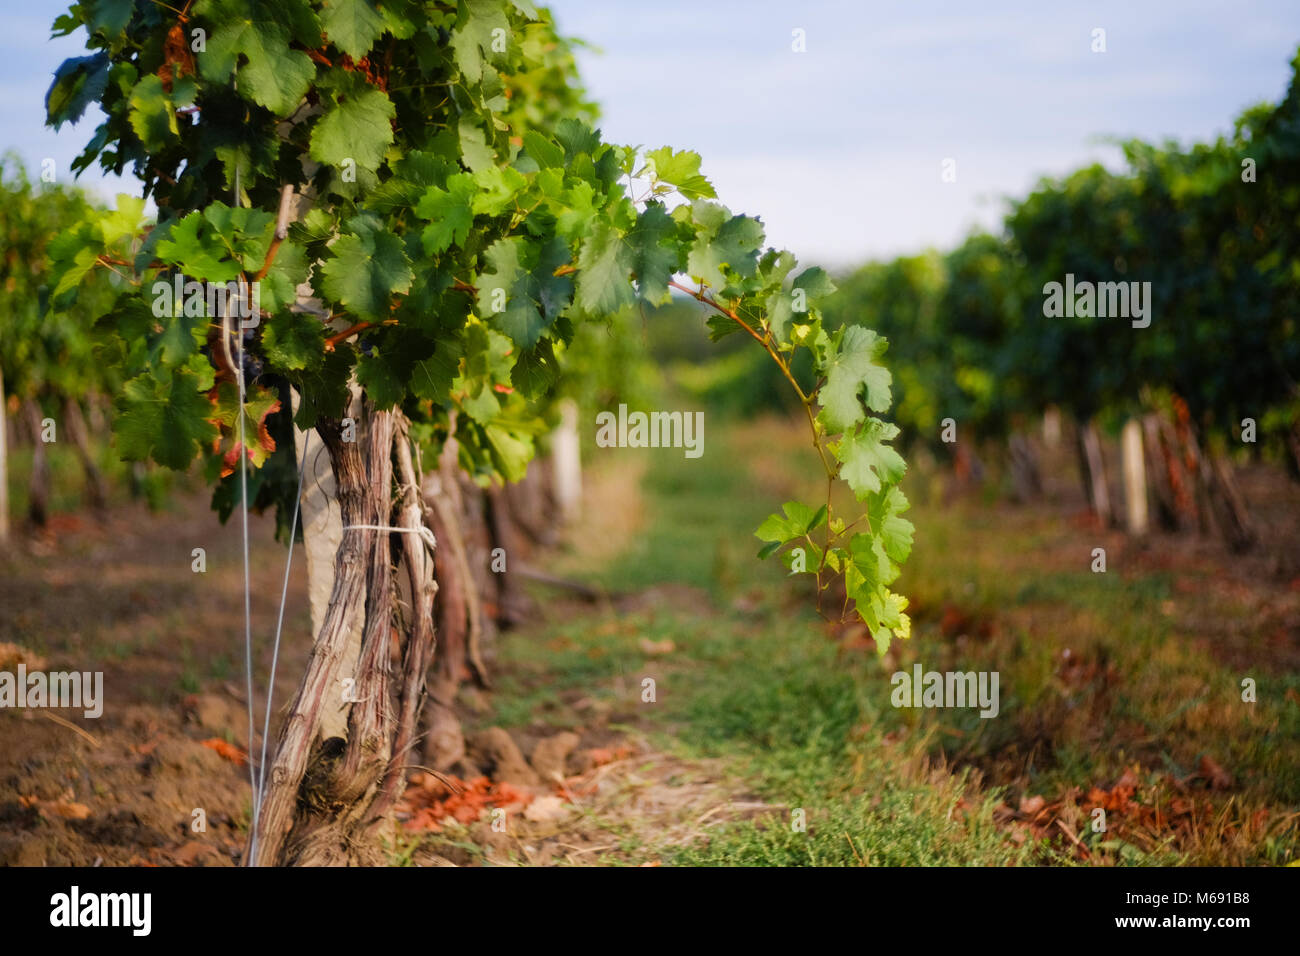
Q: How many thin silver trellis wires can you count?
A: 2